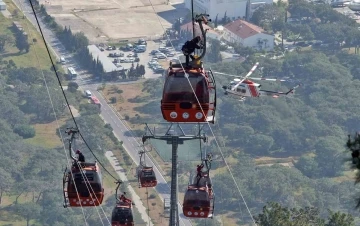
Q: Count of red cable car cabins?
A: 5